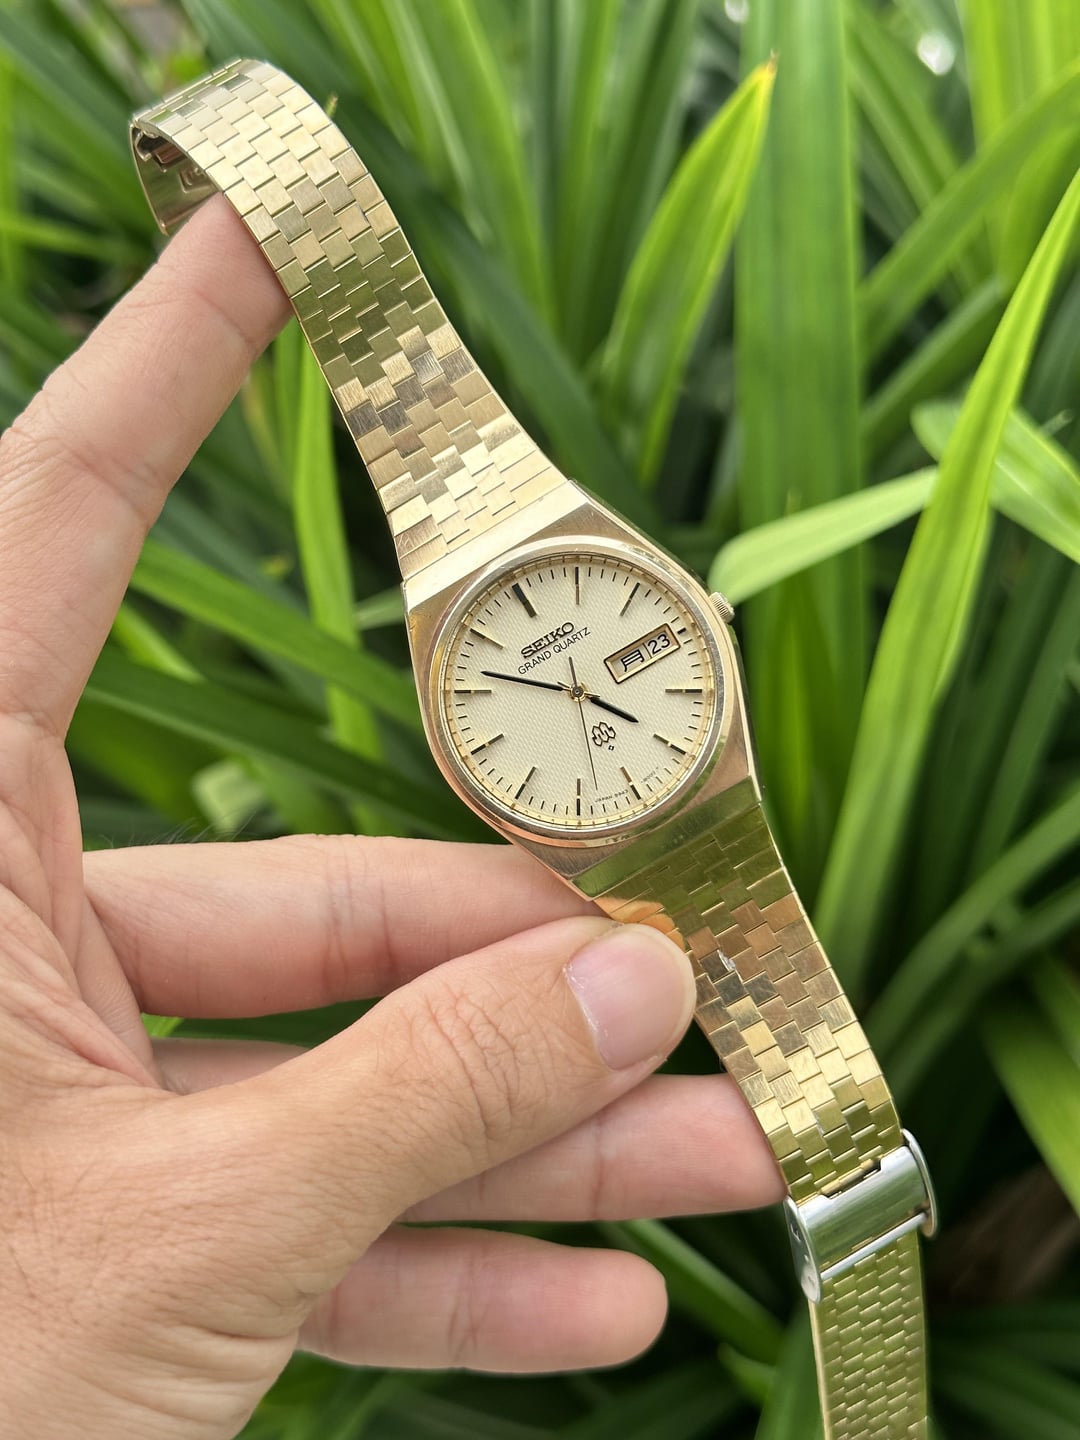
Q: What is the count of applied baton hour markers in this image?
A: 11